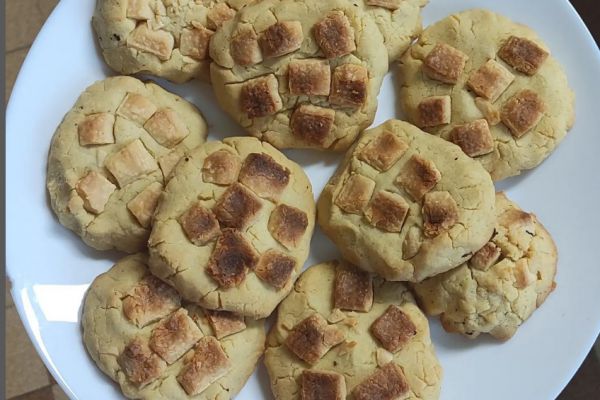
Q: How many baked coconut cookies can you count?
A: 10